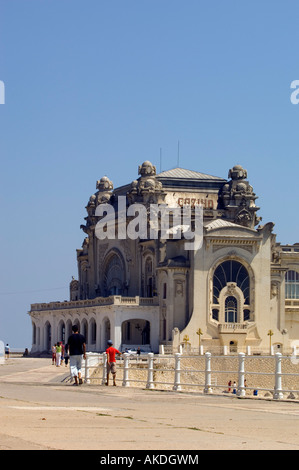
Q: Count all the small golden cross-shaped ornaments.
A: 3